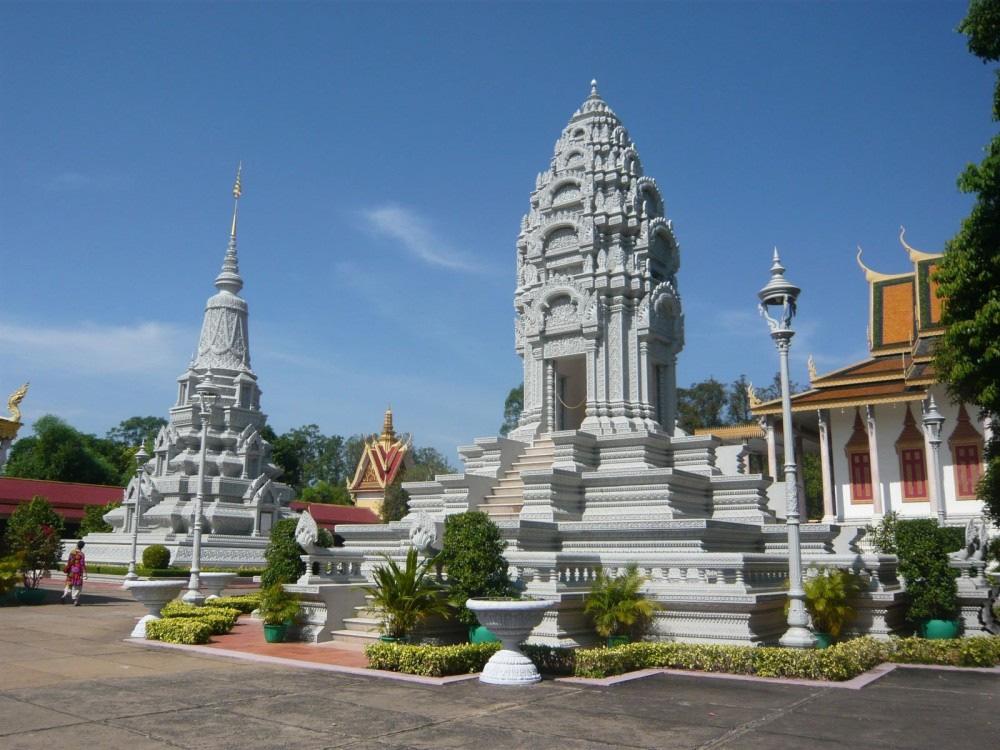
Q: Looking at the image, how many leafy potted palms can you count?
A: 4